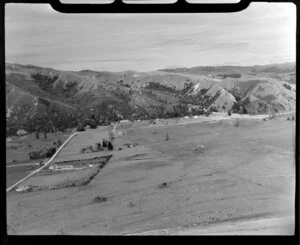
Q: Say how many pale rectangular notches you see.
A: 3